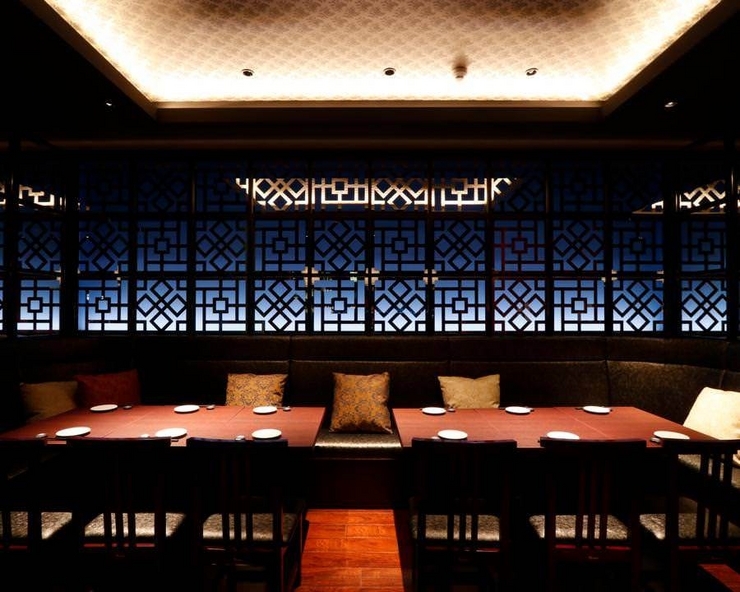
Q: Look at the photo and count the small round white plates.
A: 12